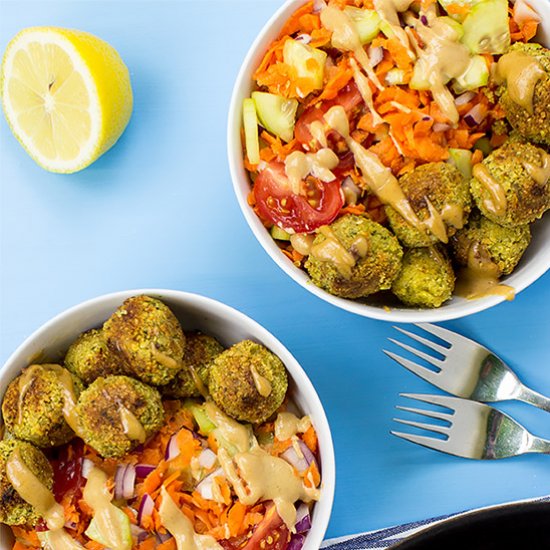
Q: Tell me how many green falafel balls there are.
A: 13